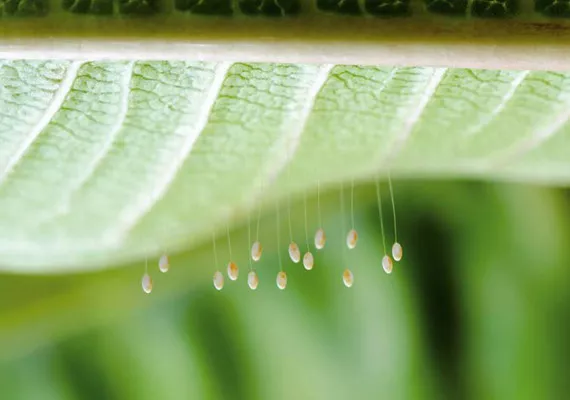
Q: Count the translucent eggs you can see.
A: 14